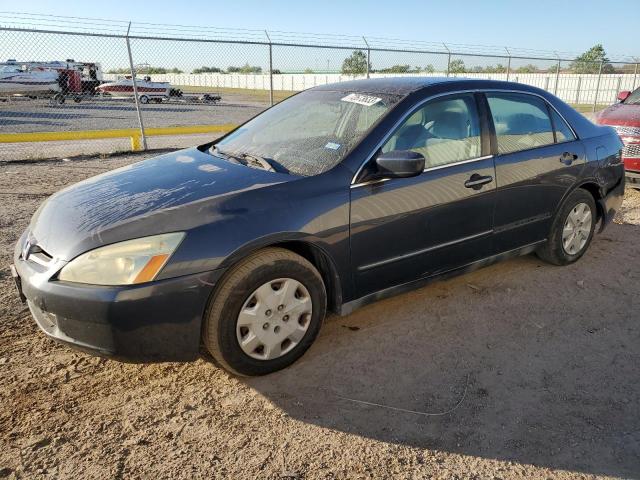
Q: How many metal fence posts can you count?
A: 8